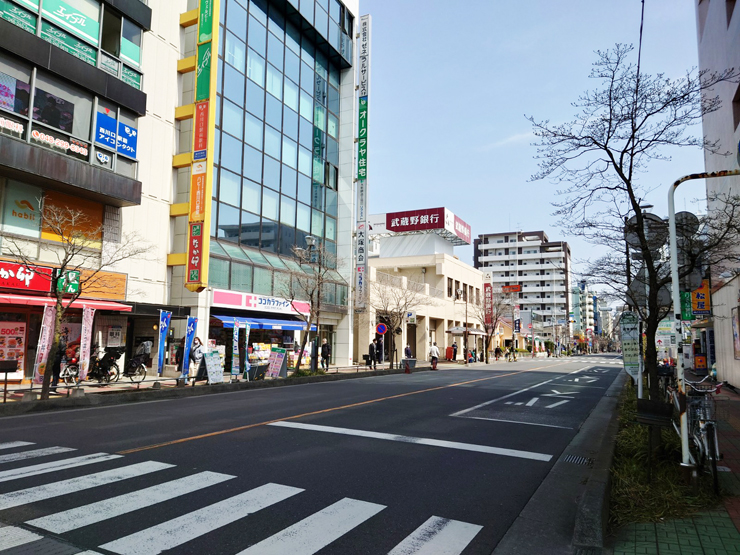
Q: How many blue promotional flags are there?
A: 2